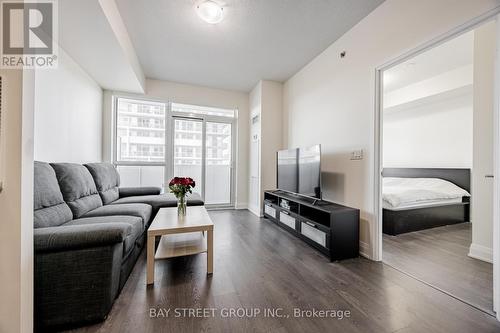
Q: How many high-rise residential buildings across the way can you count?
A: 1